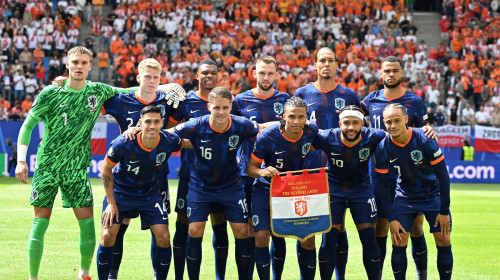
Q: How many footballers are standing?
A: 11